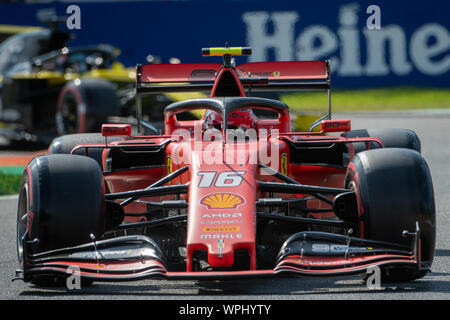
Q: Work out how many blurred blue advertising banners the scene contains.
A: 1